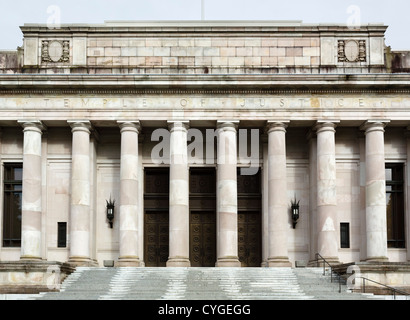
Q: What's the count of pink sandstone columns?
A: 8